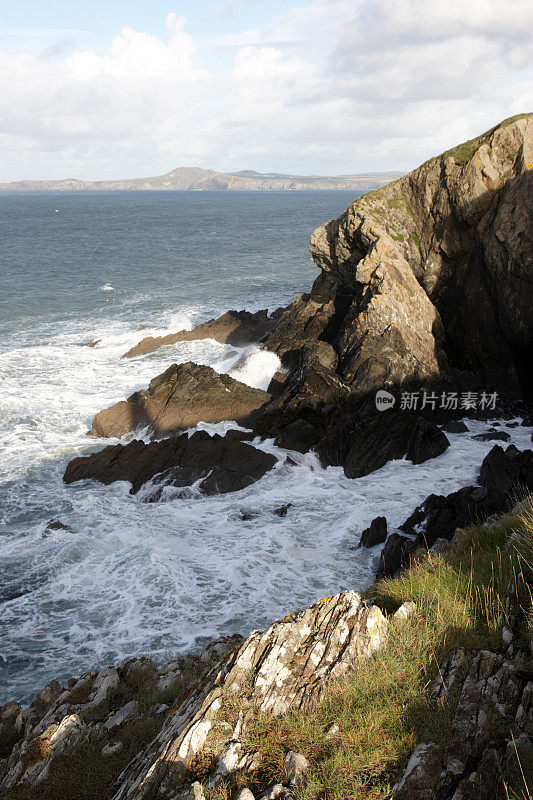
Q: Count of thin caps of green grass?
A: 1